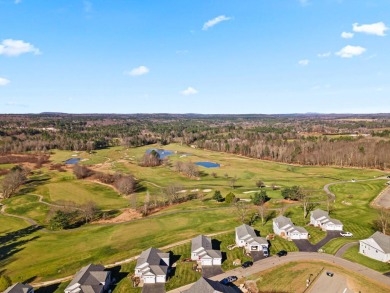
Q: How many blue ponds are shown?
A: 3